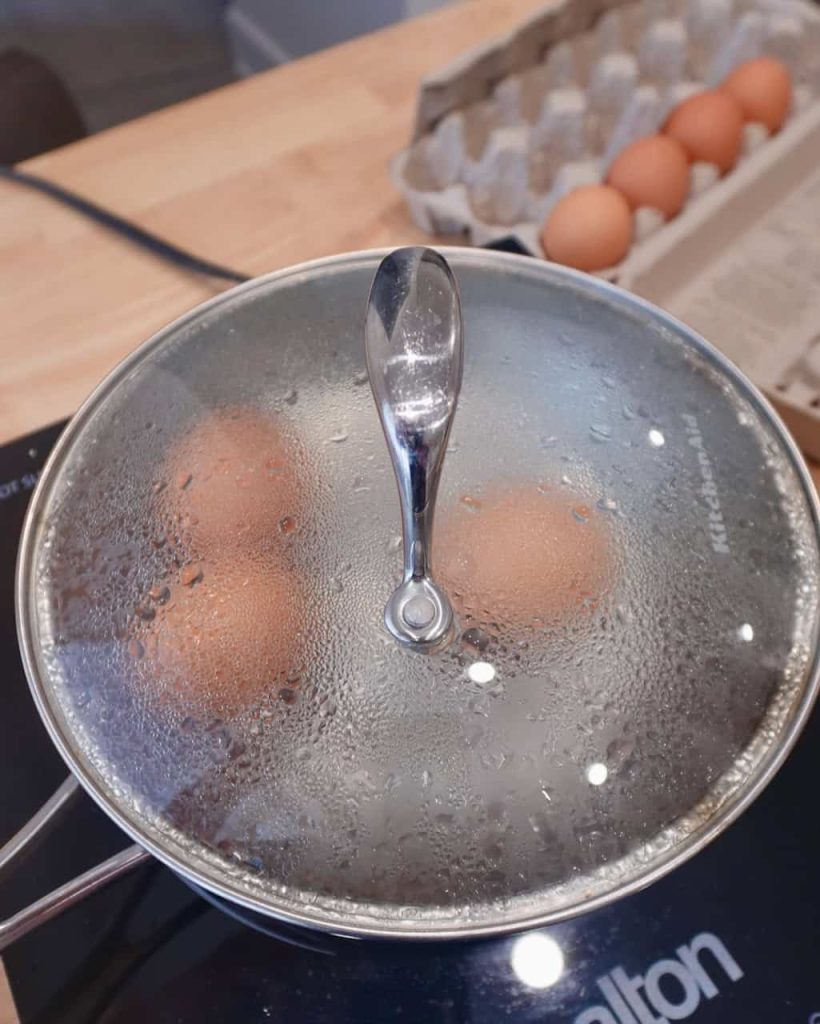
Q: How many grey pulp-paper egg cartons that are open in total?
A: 1